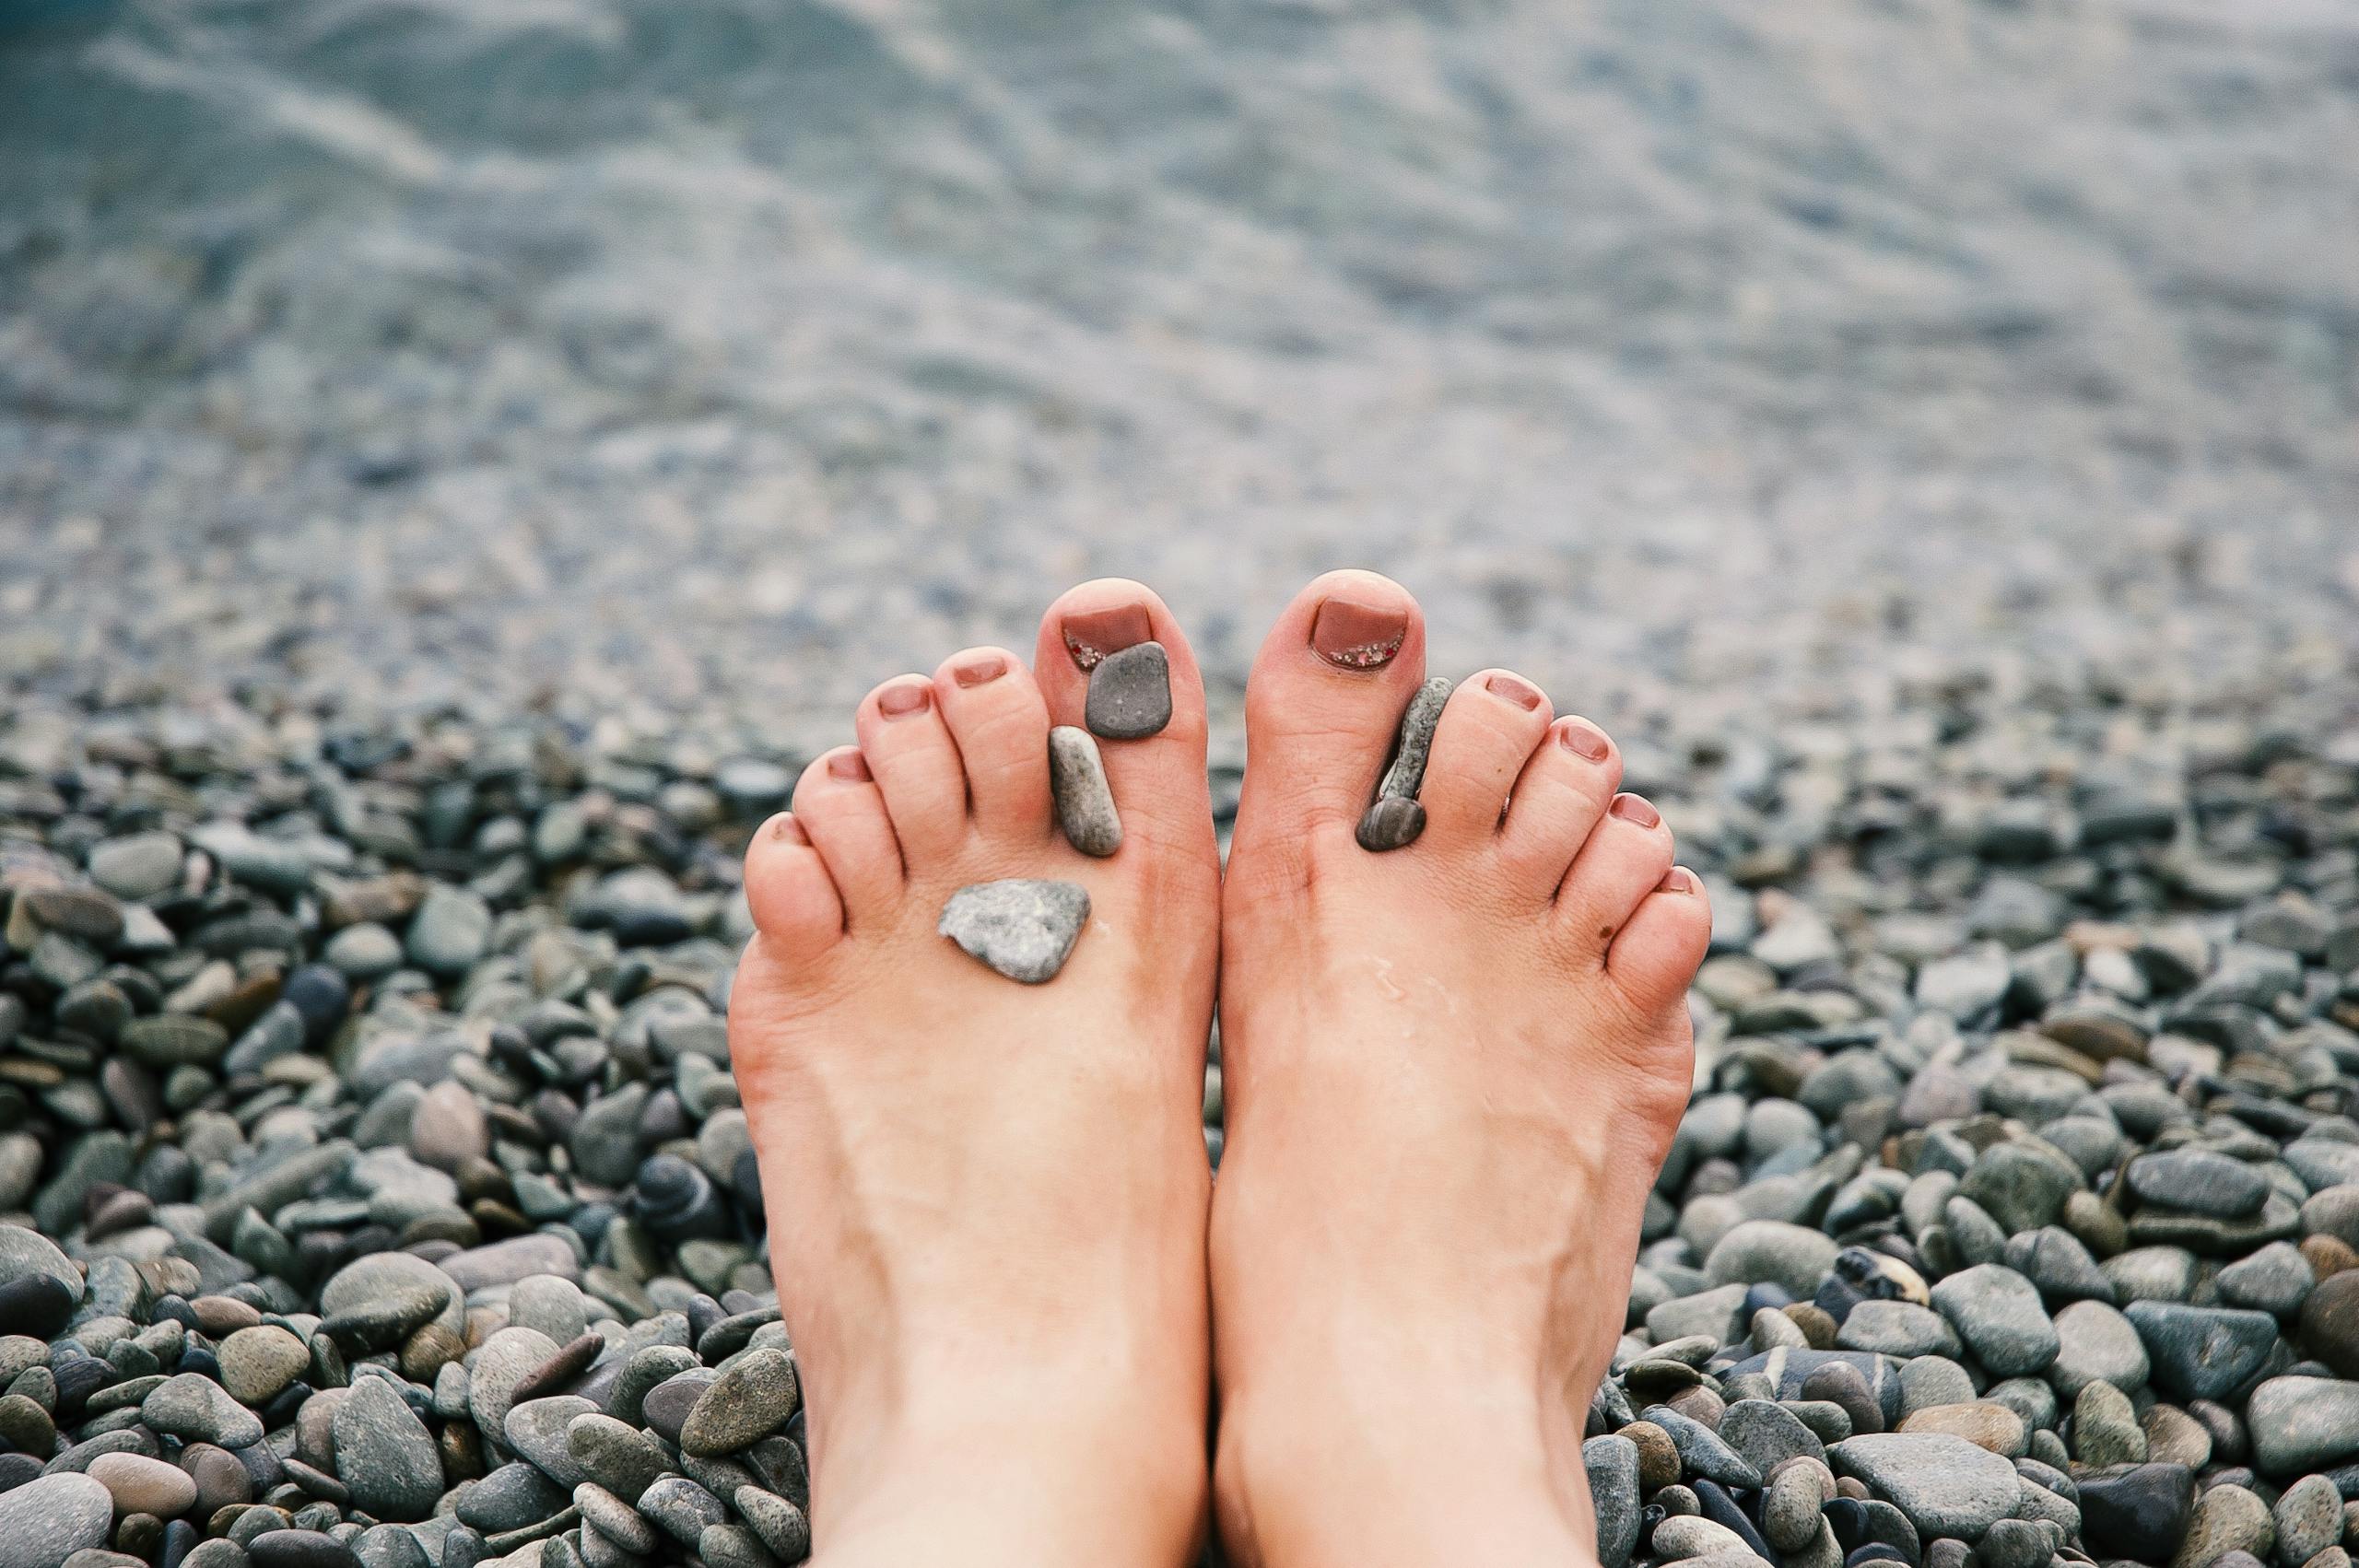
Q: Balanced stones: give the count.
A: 5